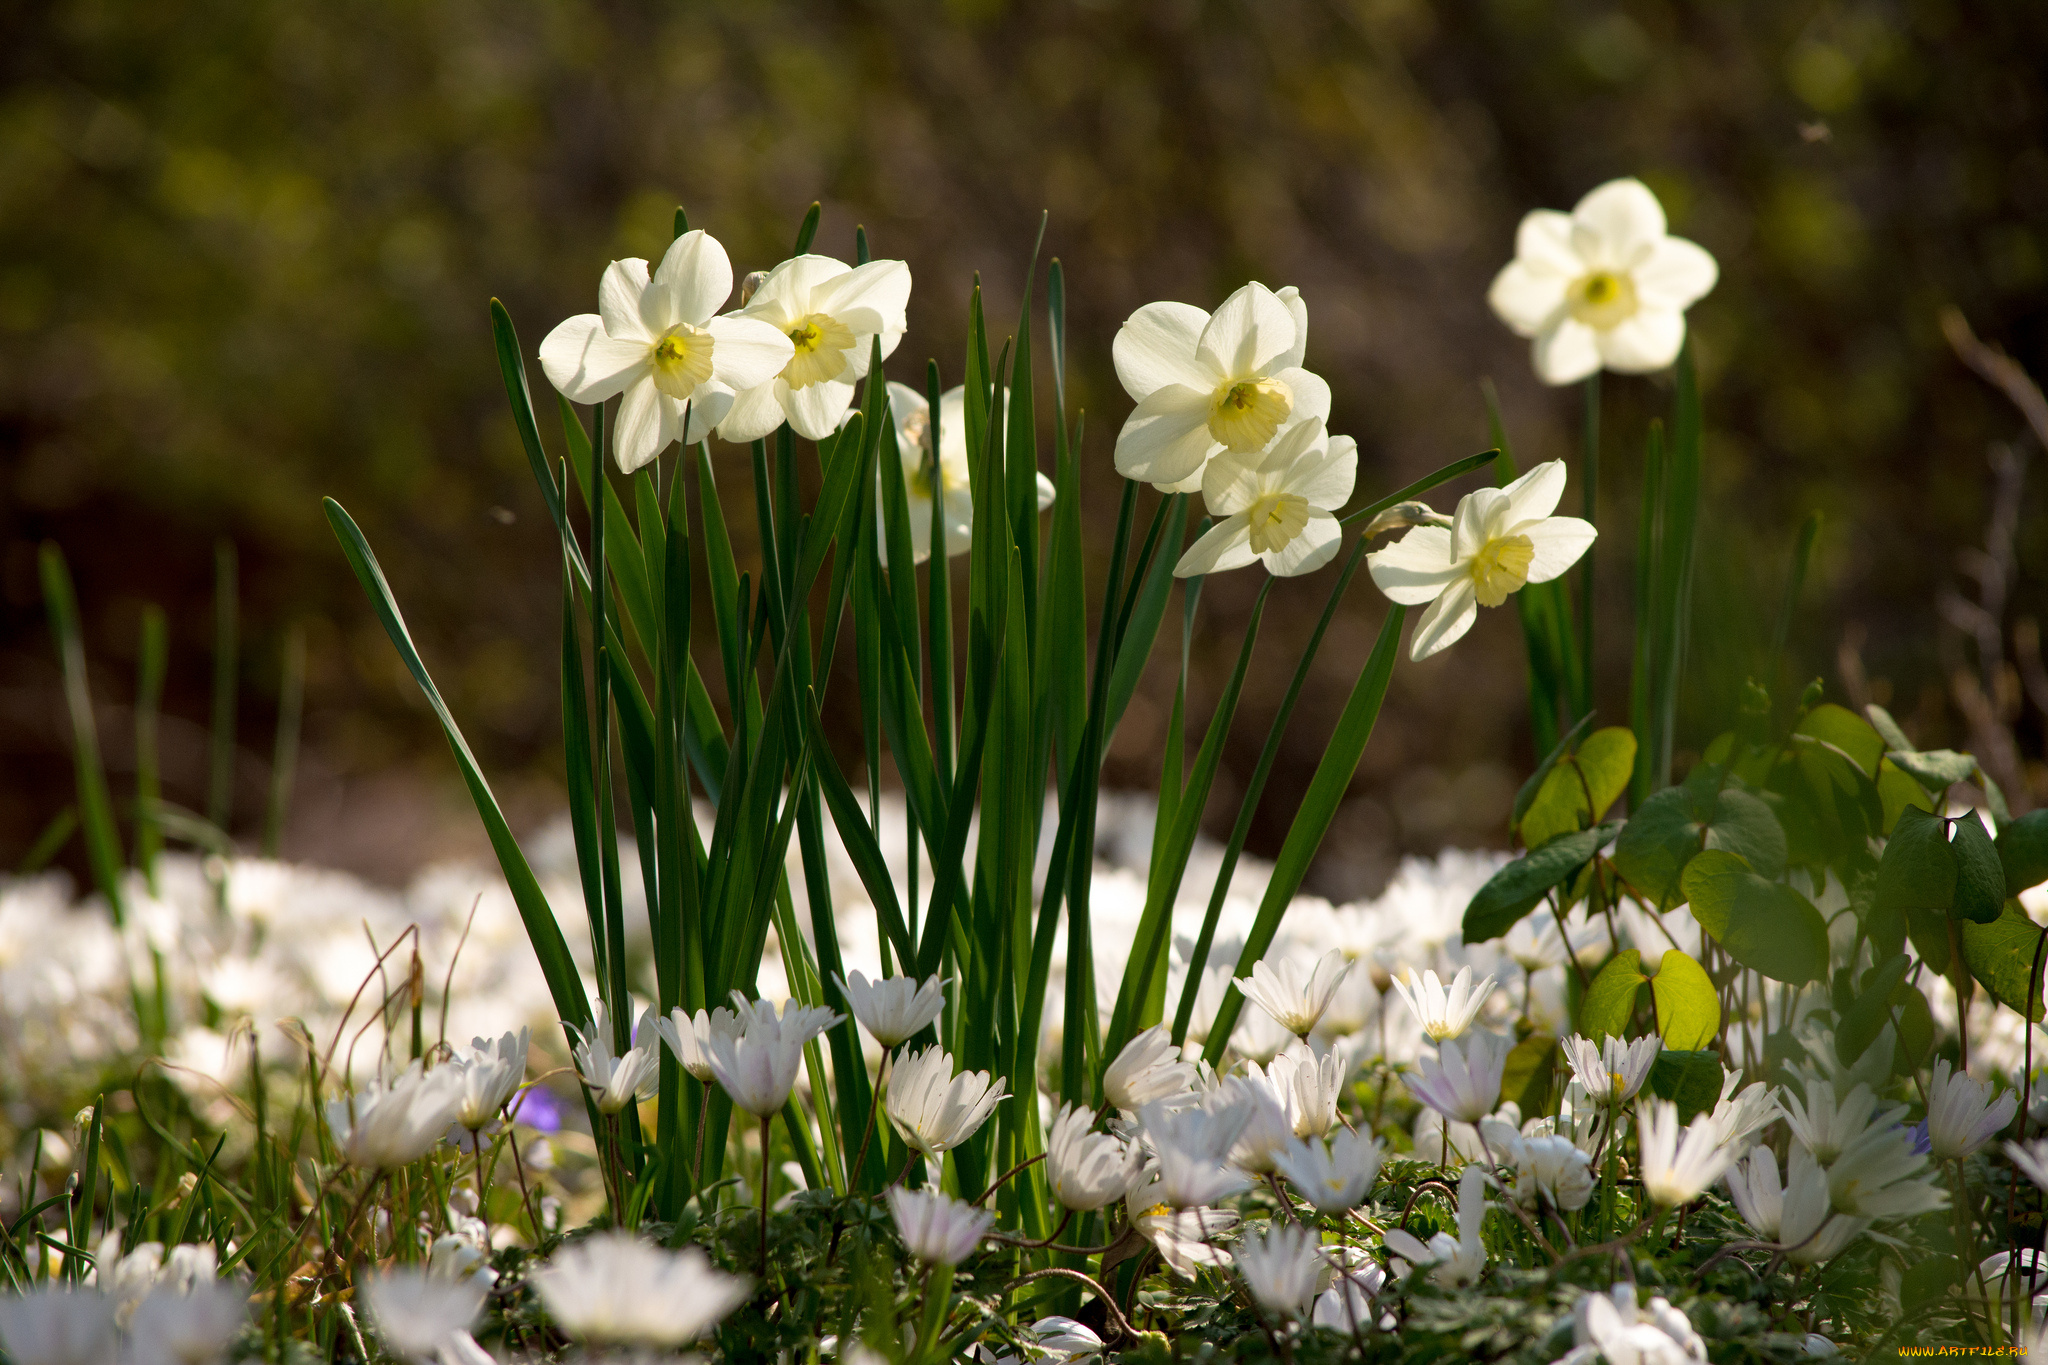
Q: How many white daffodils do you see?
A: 7